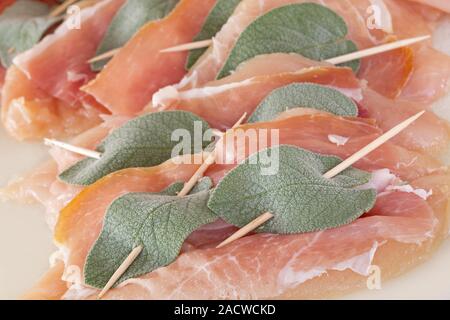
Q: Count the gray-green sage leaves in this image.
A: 8